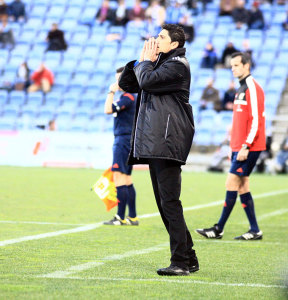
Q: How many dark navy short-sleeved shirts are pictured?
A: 1